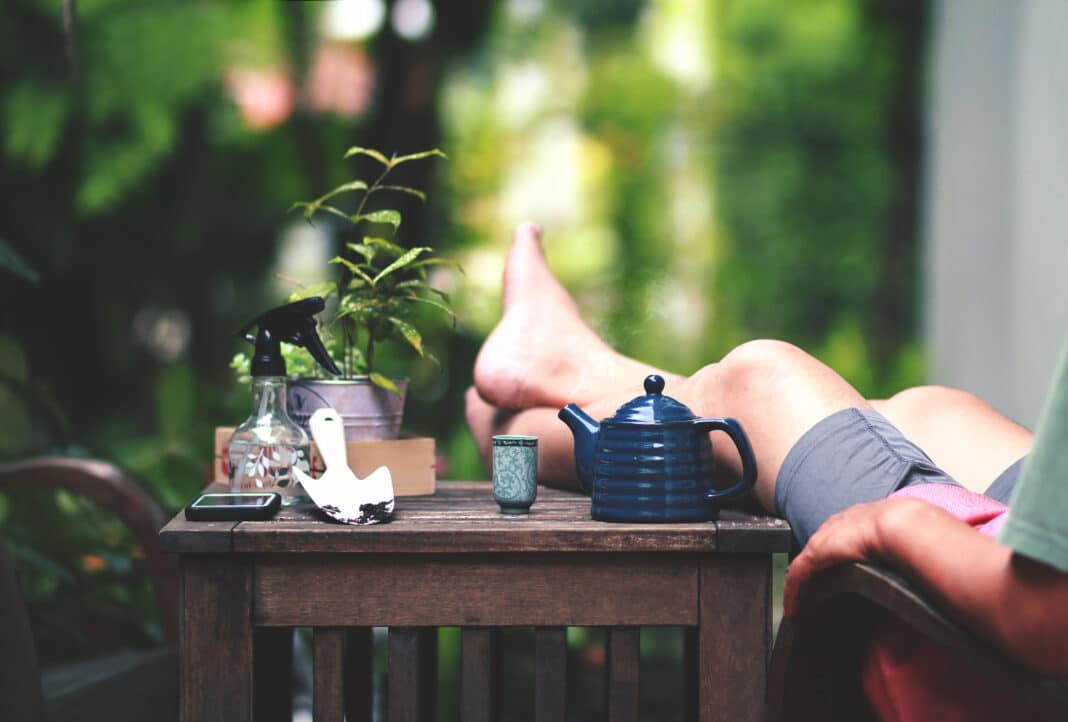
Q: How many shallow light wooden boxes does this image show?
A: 1